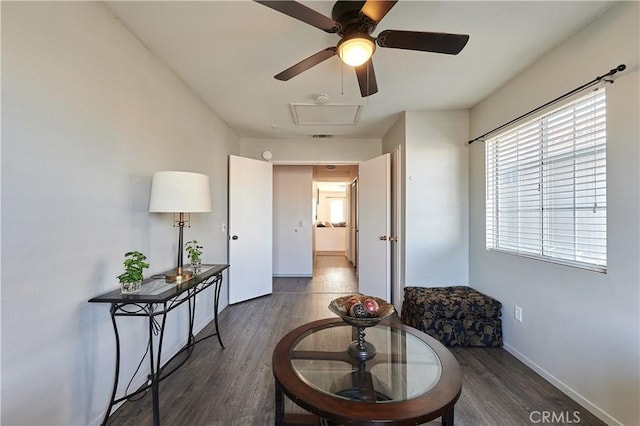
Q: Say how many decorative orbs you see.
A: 3